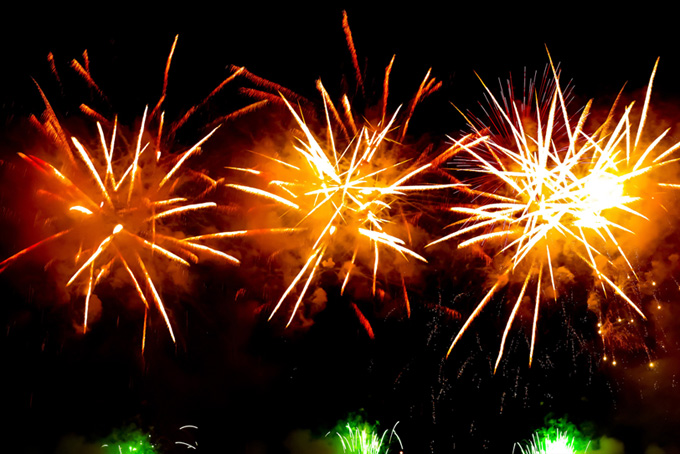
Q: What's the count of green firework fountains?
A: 3